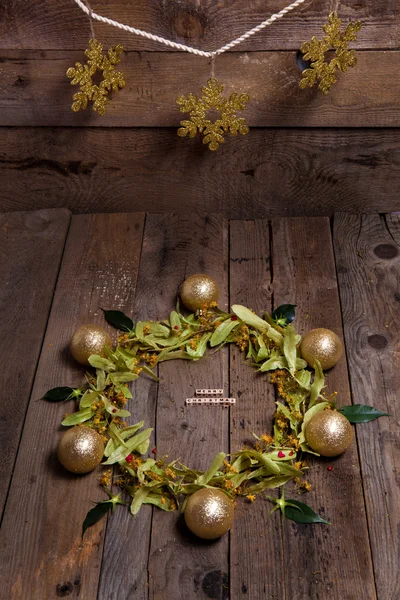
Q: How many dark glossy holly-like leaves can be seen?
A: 6